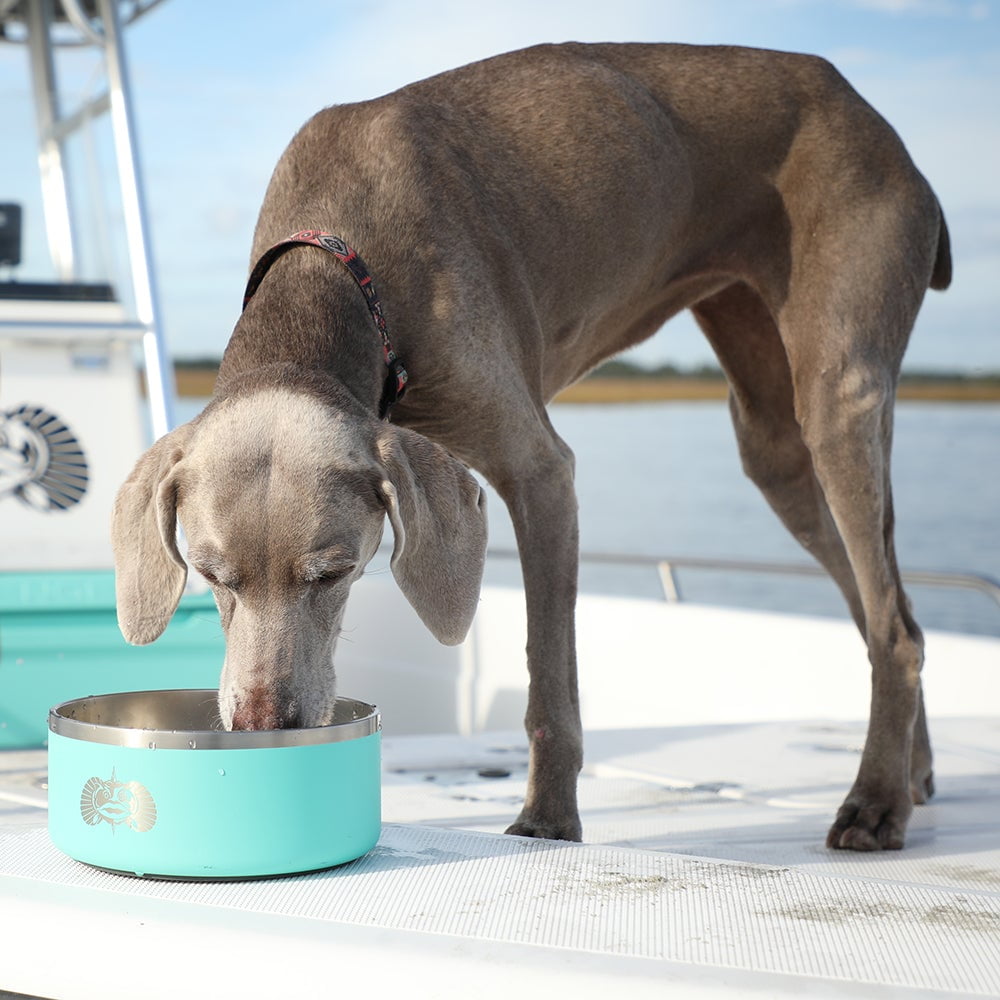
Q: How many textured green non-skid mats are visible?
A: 0